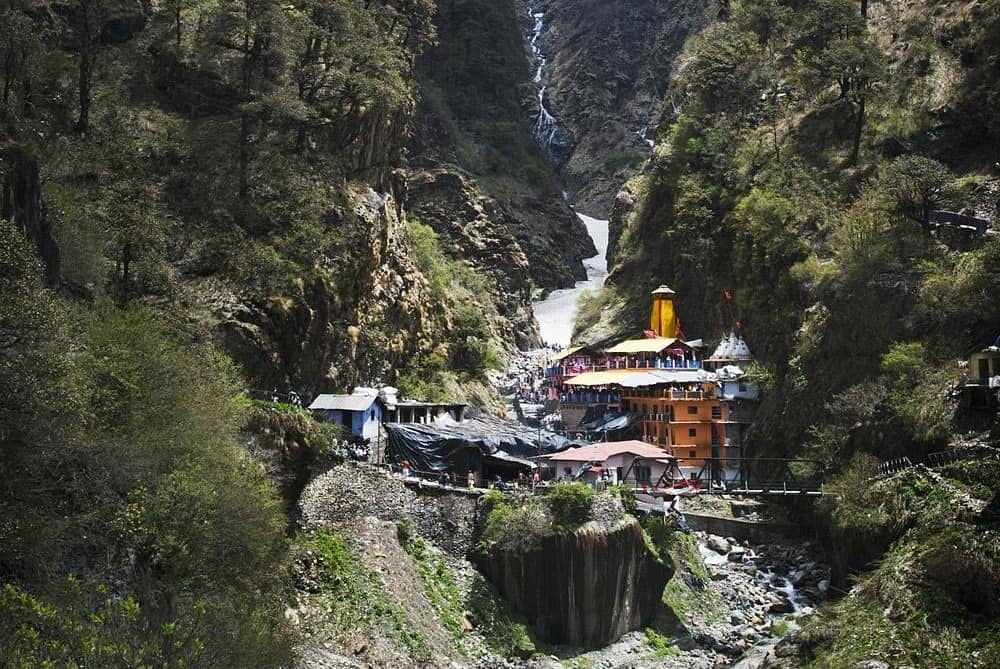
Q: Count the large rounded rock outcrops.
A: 1